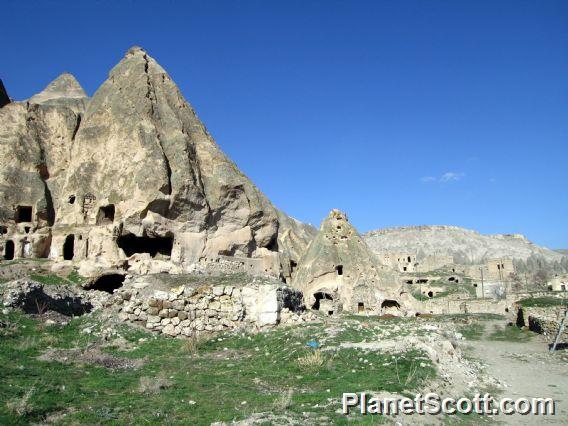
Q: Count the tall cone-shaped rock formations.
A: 3